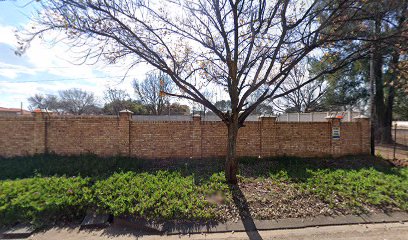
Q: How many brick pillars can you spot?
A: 6